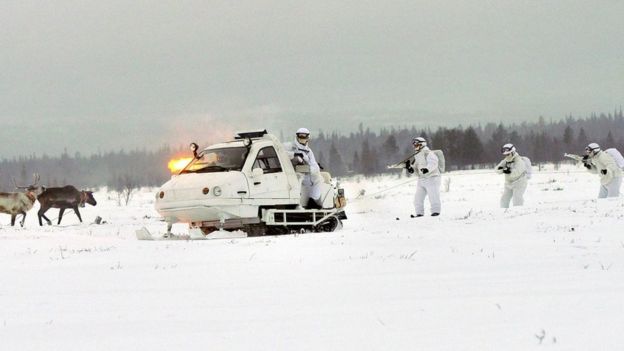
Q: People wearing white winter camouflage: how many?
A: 4